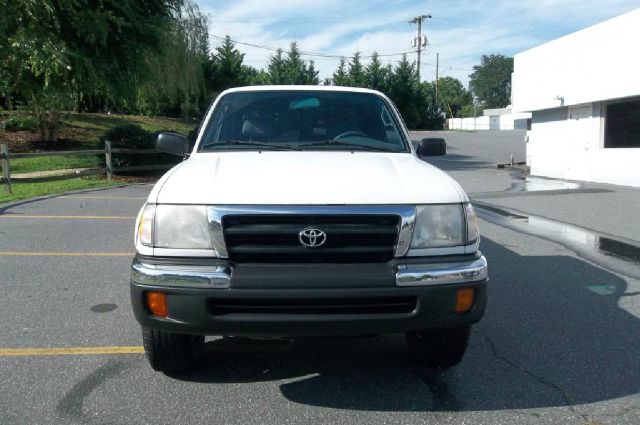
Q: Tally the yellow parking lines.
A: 4